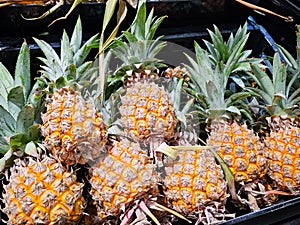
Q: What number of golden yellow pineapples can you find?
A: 7